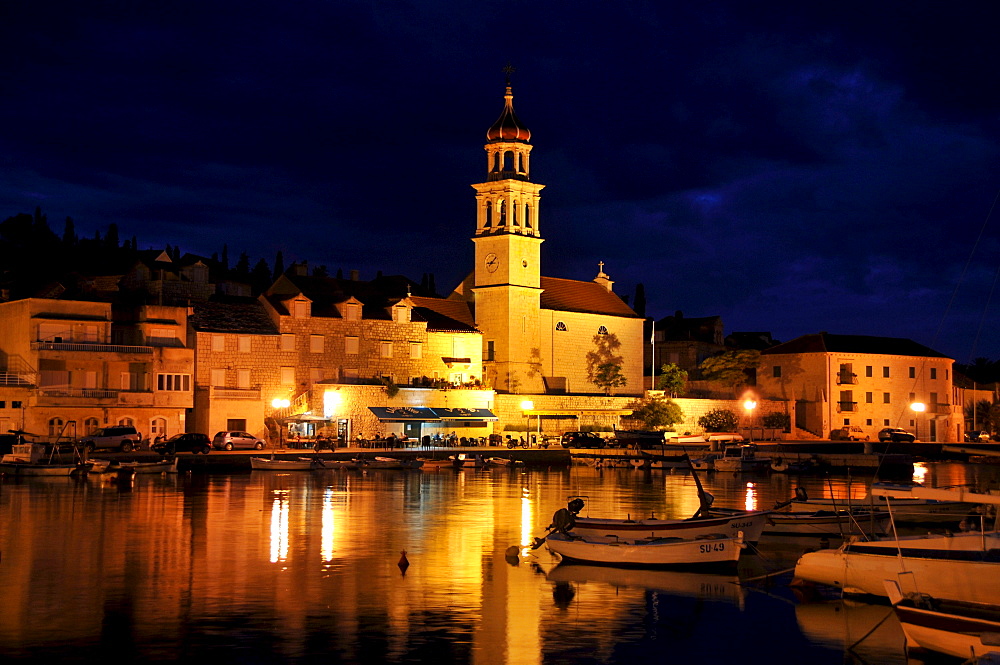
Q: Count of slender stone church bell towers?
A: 1